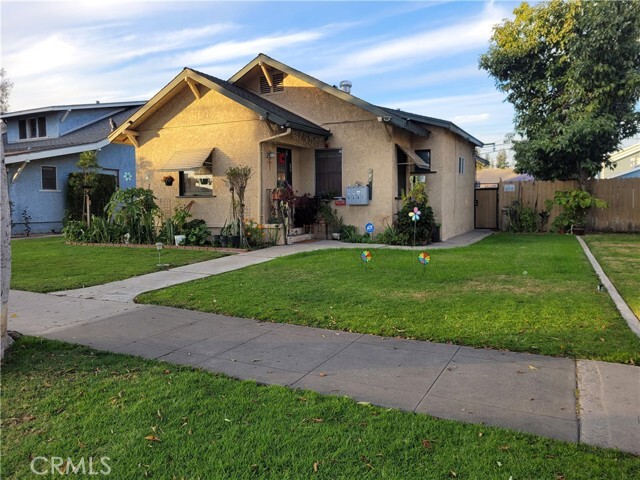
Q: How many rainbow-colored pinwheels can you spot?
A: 2